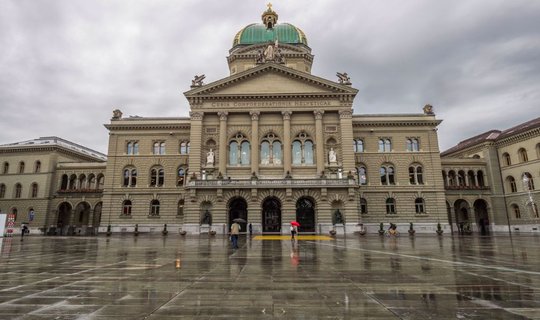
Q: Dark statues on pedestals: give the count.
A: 2